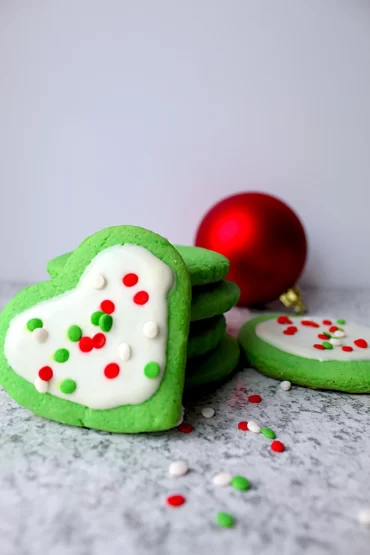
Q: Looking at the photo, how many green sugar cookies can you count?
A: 6